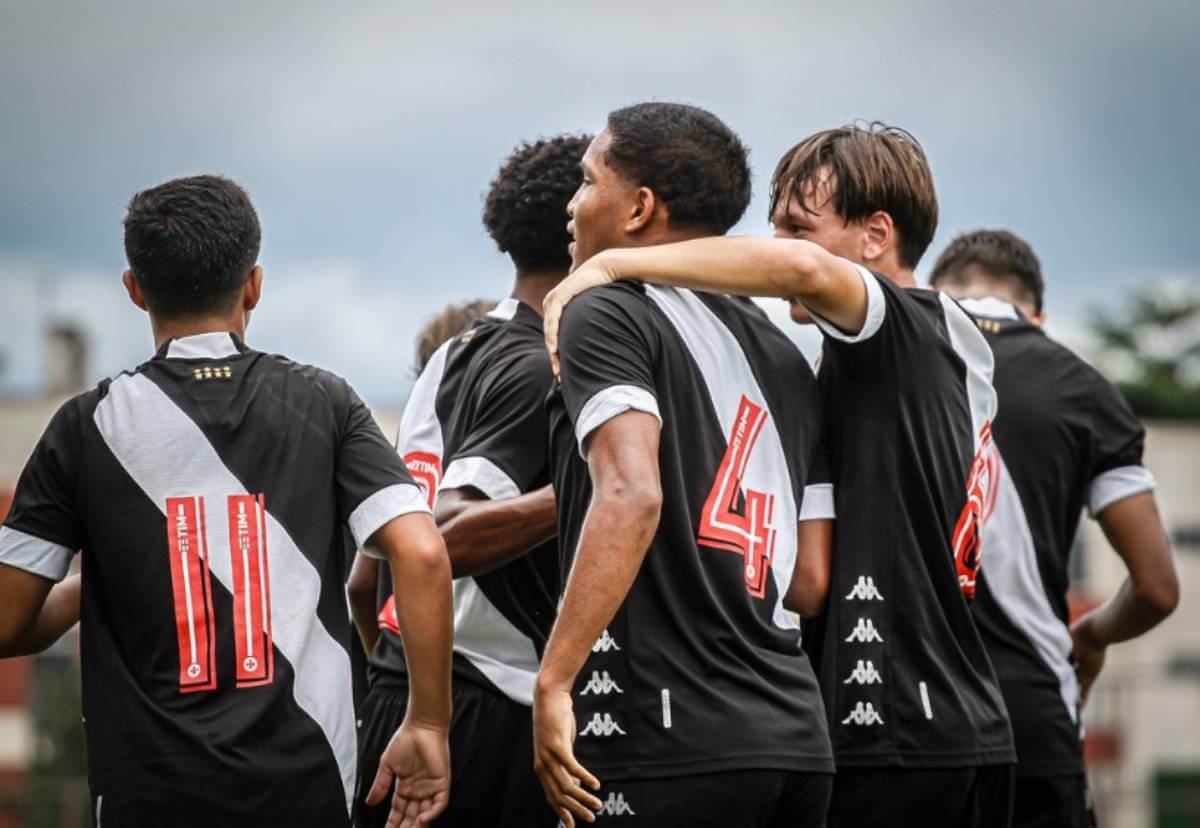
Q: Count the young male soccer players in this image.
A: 6